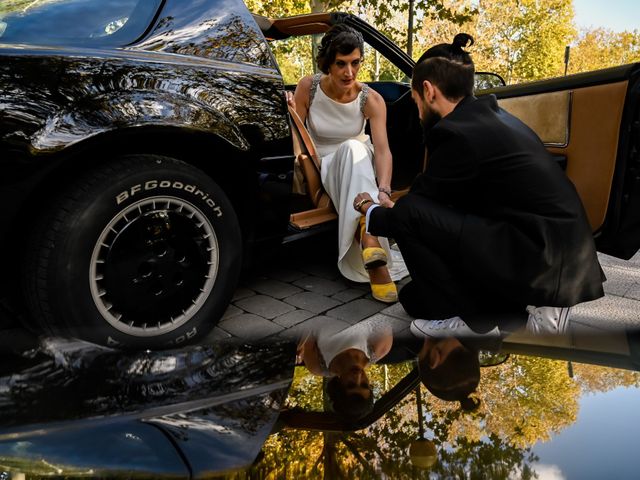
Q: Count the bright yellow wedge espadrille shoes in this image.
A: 2